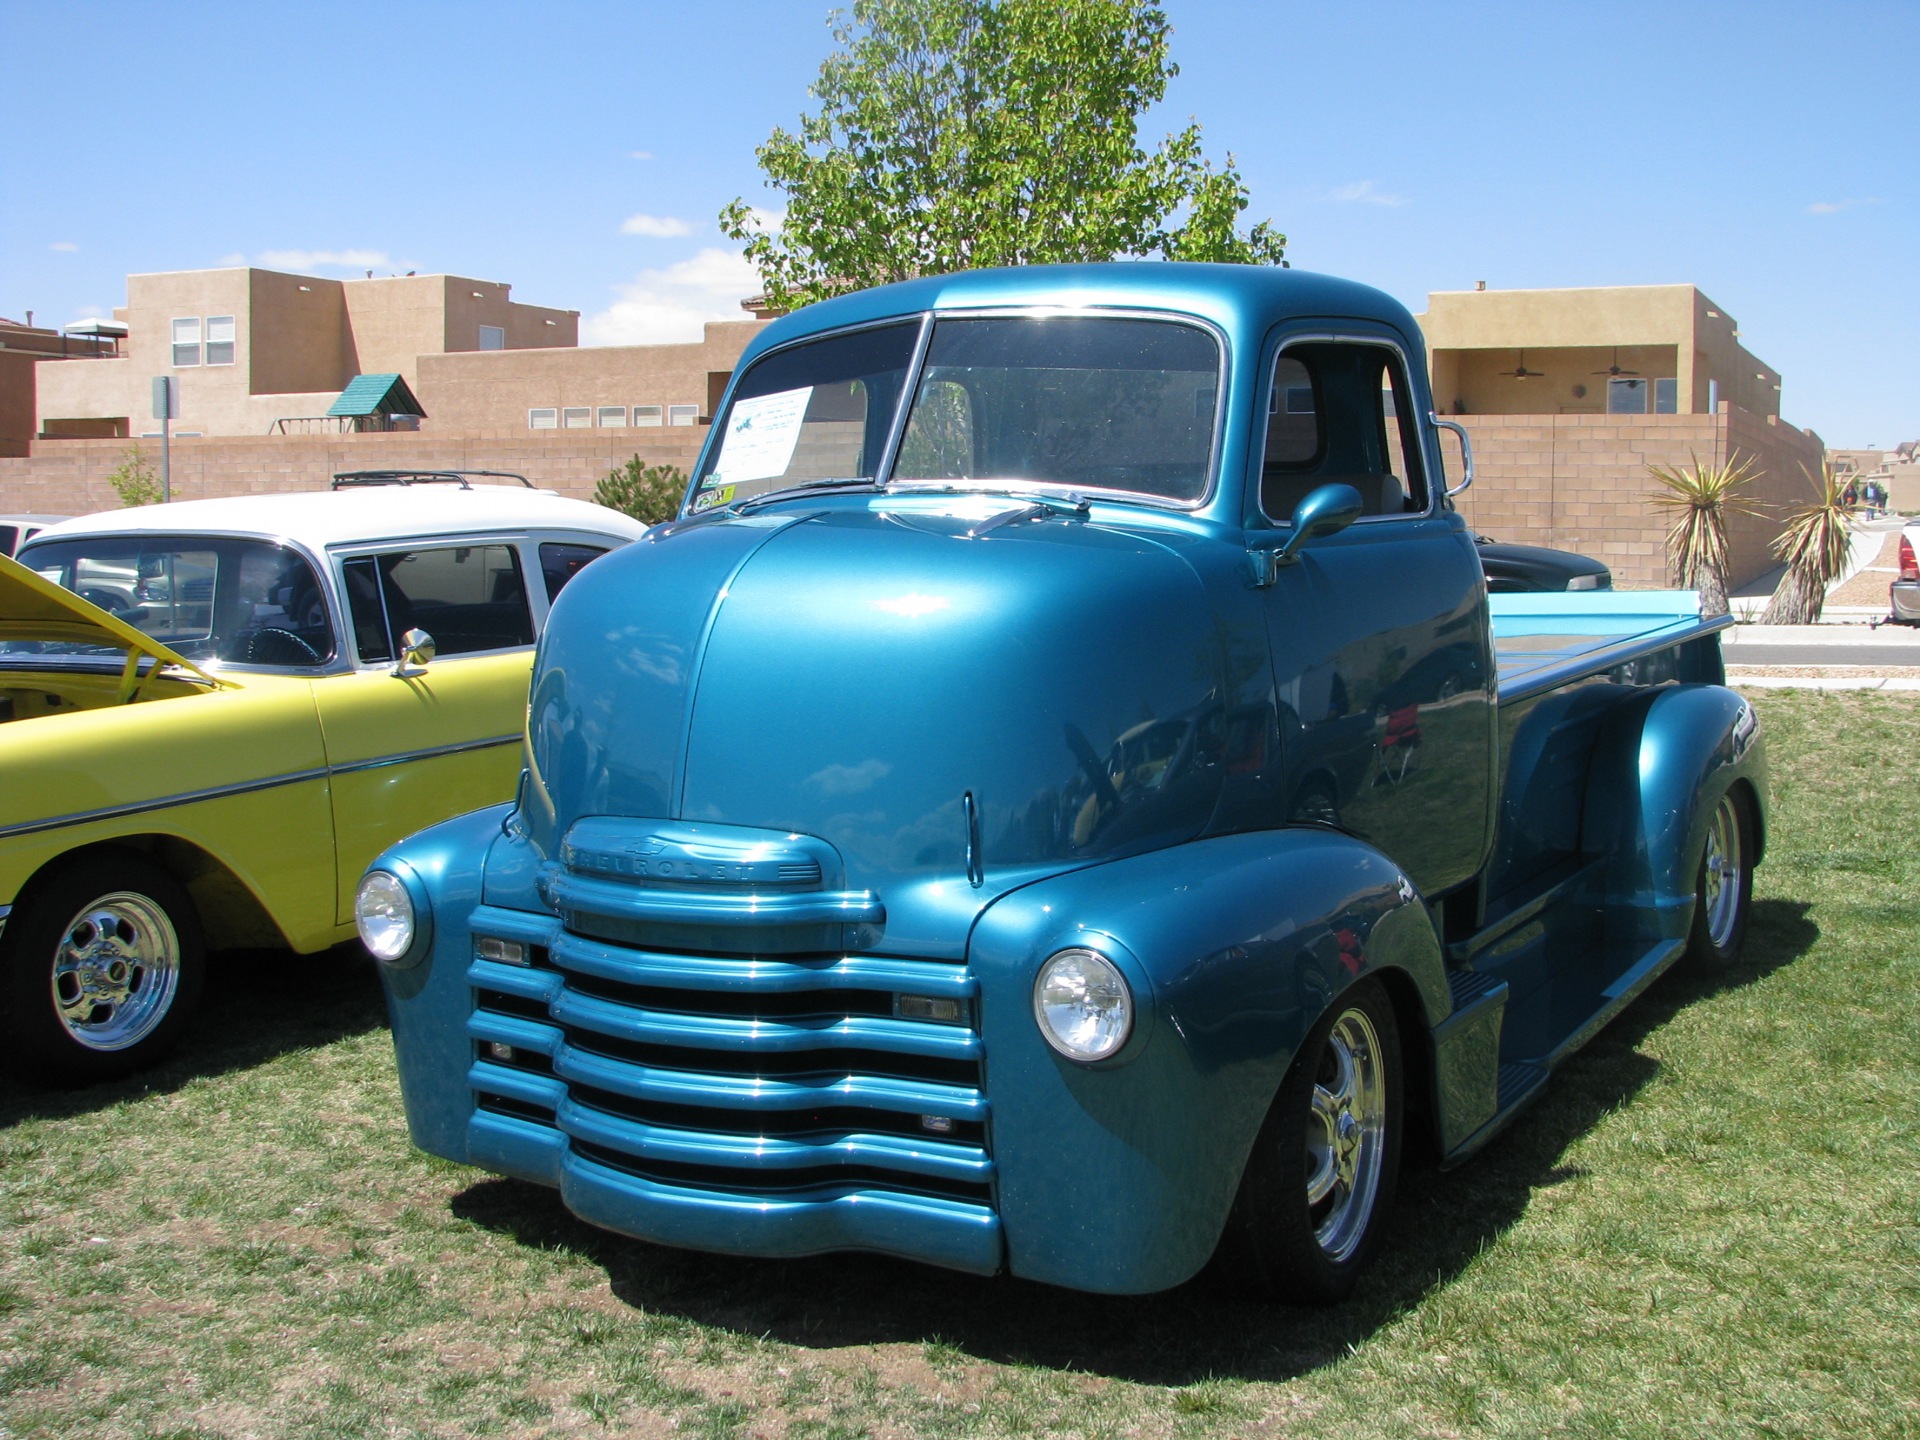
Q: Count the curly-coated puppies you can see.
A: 0